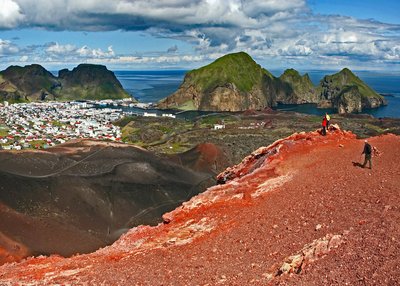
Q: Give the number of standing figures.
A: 3